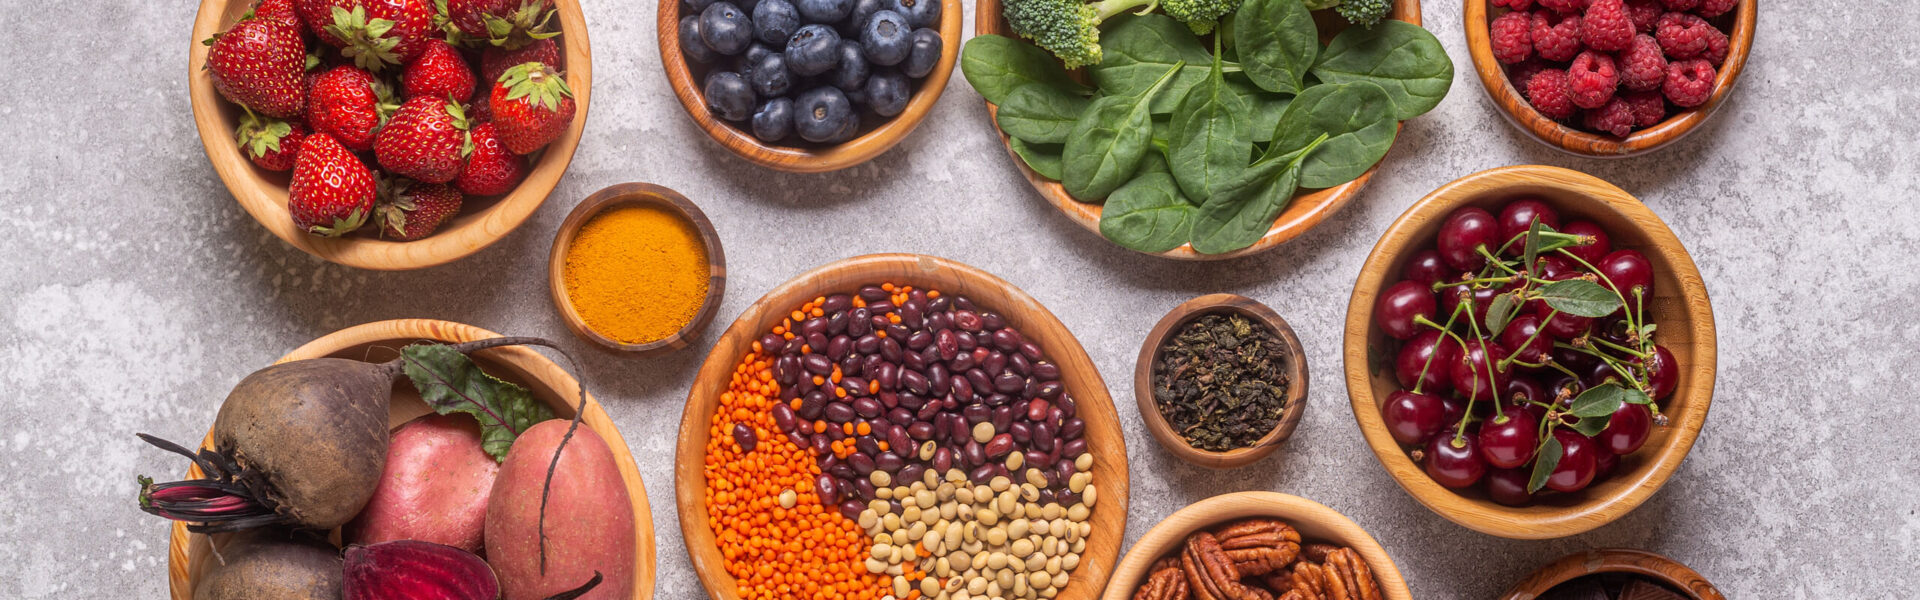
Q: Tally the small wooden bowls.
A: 2